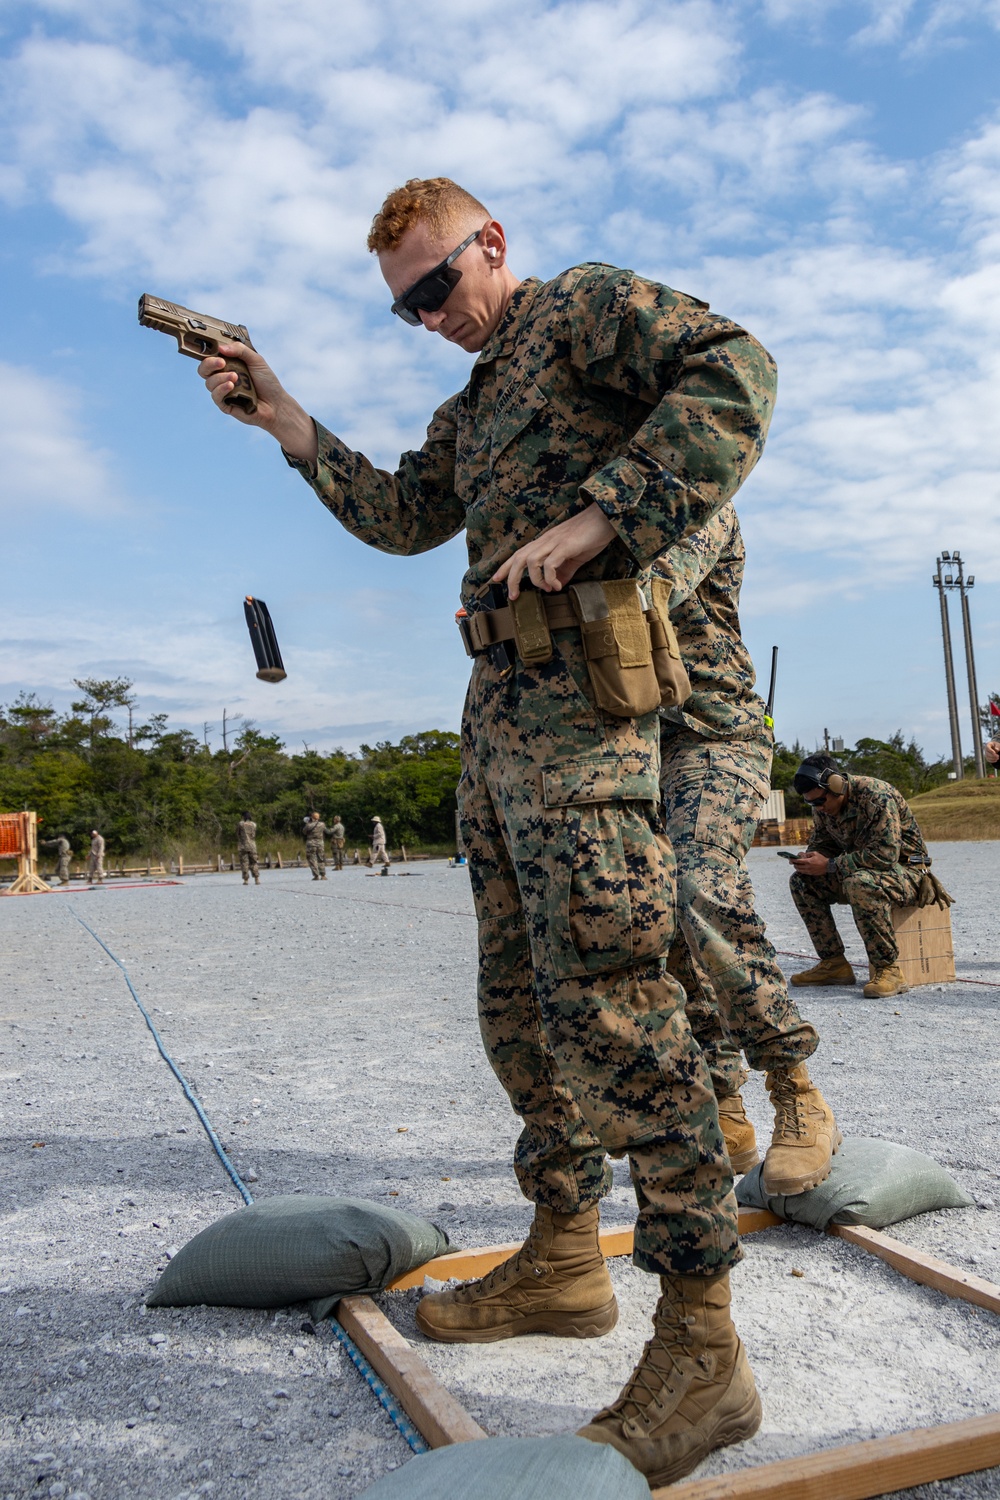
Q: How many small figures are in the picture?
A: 6